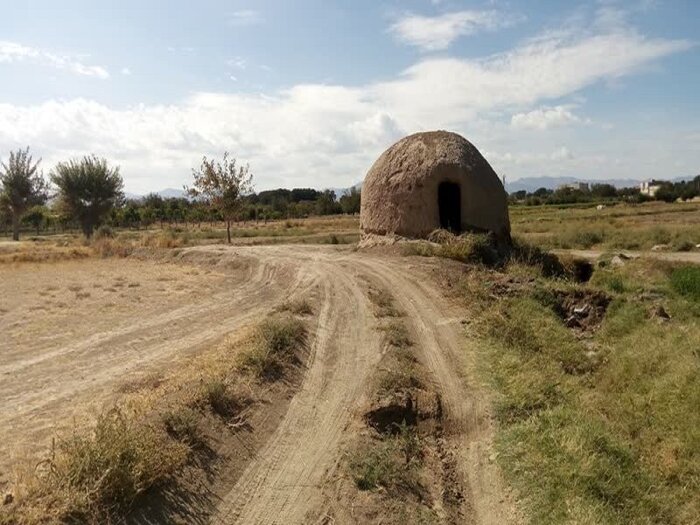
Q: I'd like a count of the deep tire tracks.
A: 2